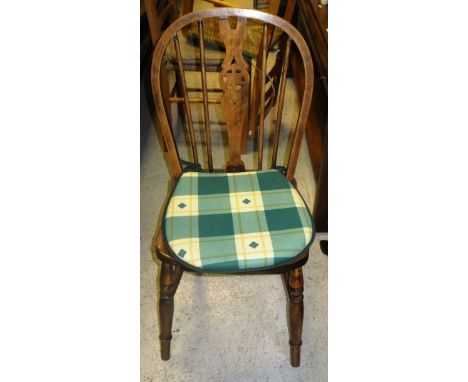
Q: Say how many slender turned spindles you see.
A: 4